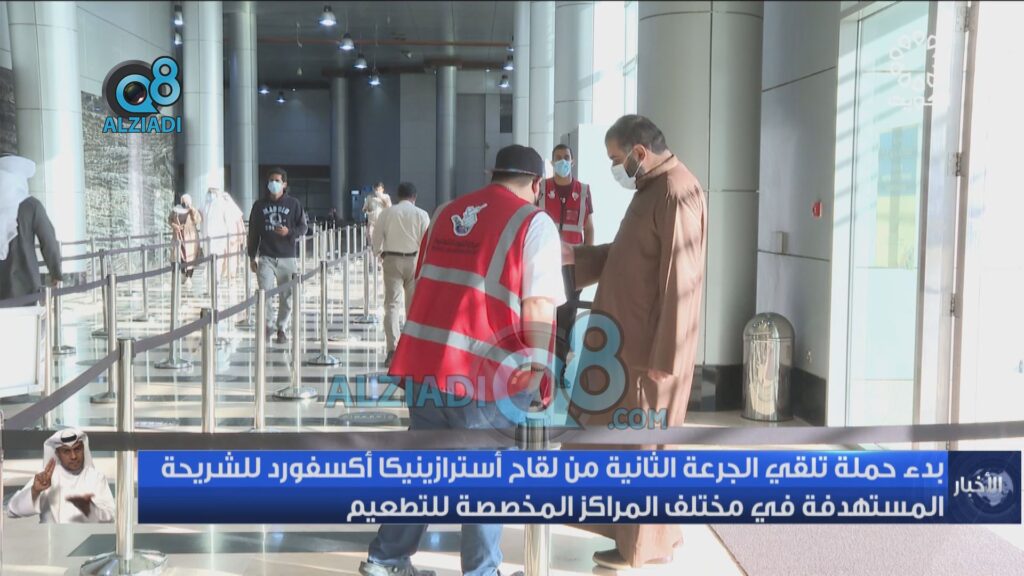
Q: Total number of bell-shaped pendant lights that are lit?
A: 11